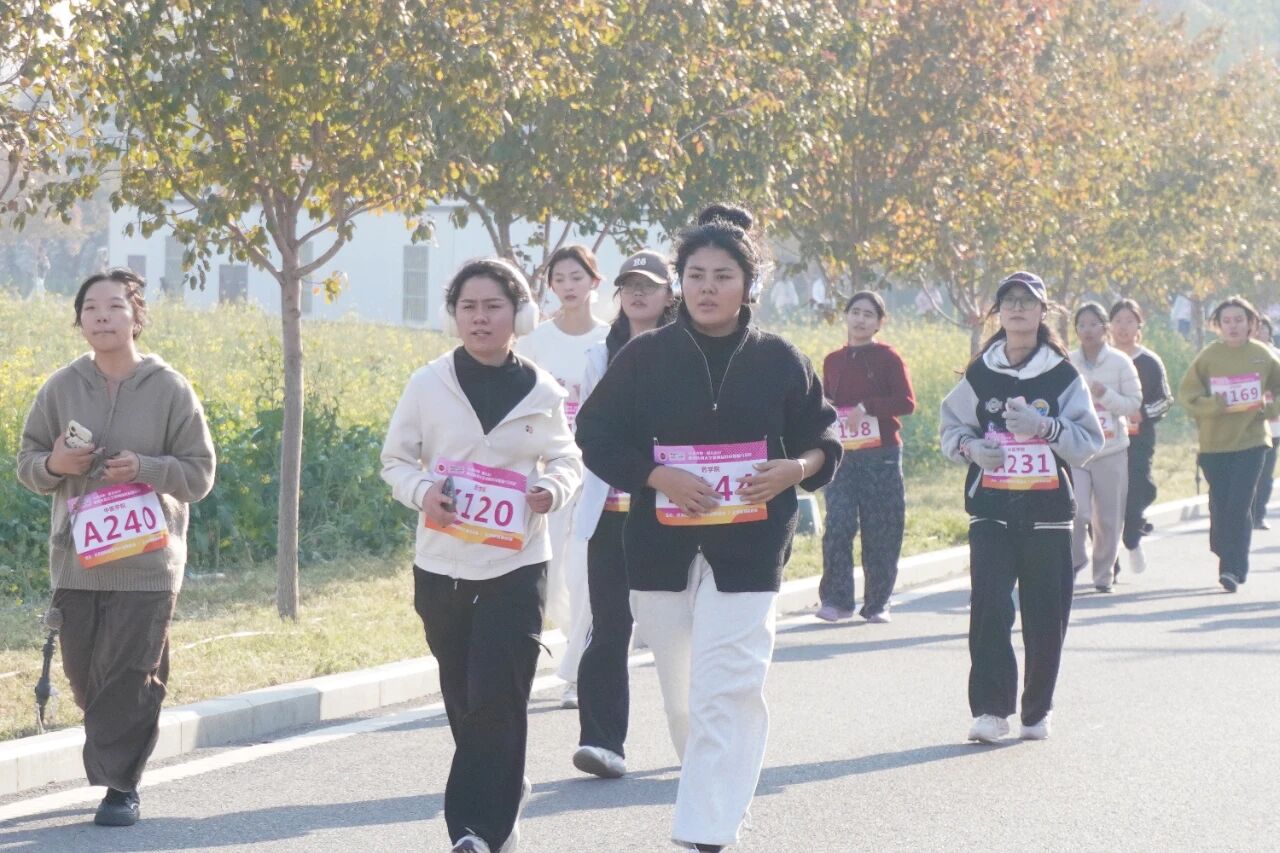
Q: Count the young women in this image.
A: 11